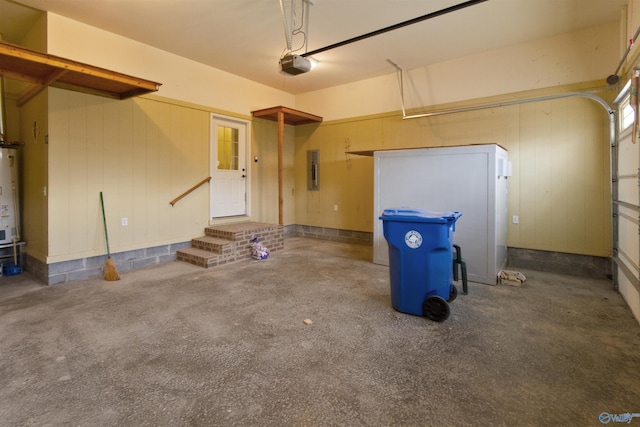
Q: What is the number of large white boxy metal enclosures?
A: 1